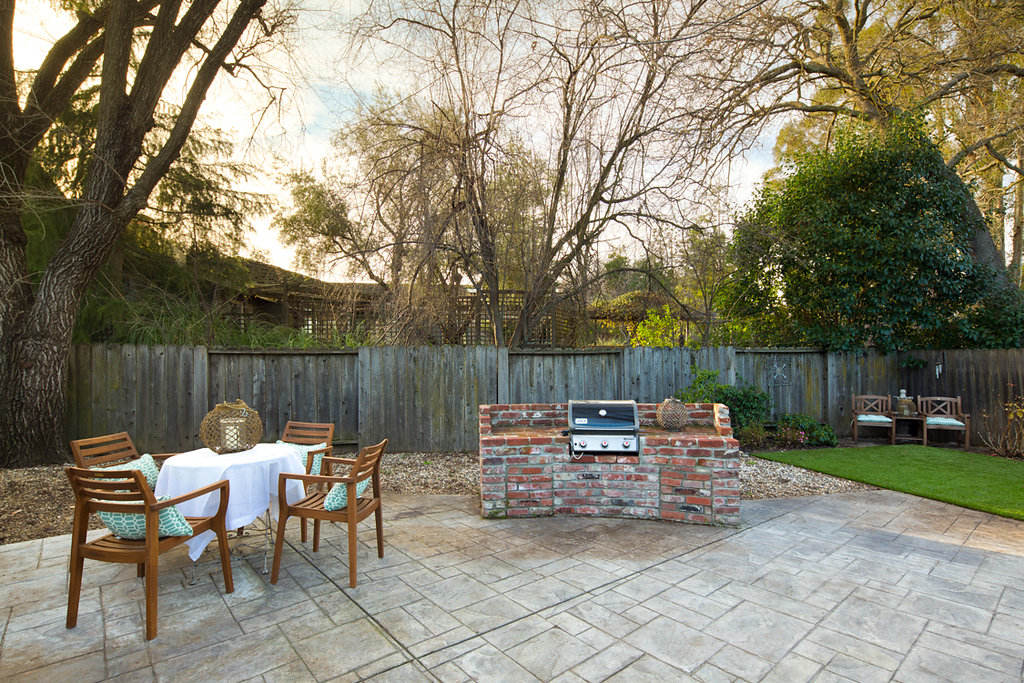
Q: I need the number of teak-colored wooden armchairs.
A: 4